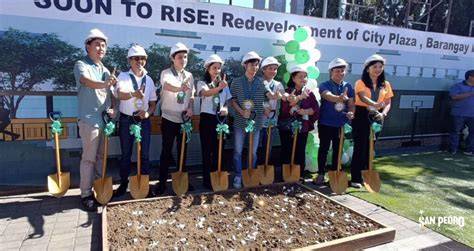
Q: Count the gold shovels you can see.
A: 10